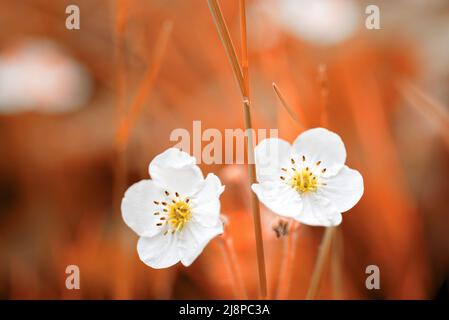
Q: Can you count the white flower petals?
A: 10